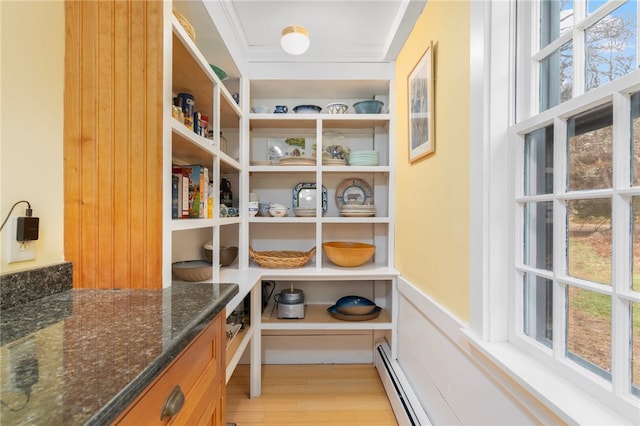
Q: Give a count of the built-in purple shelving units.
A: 0